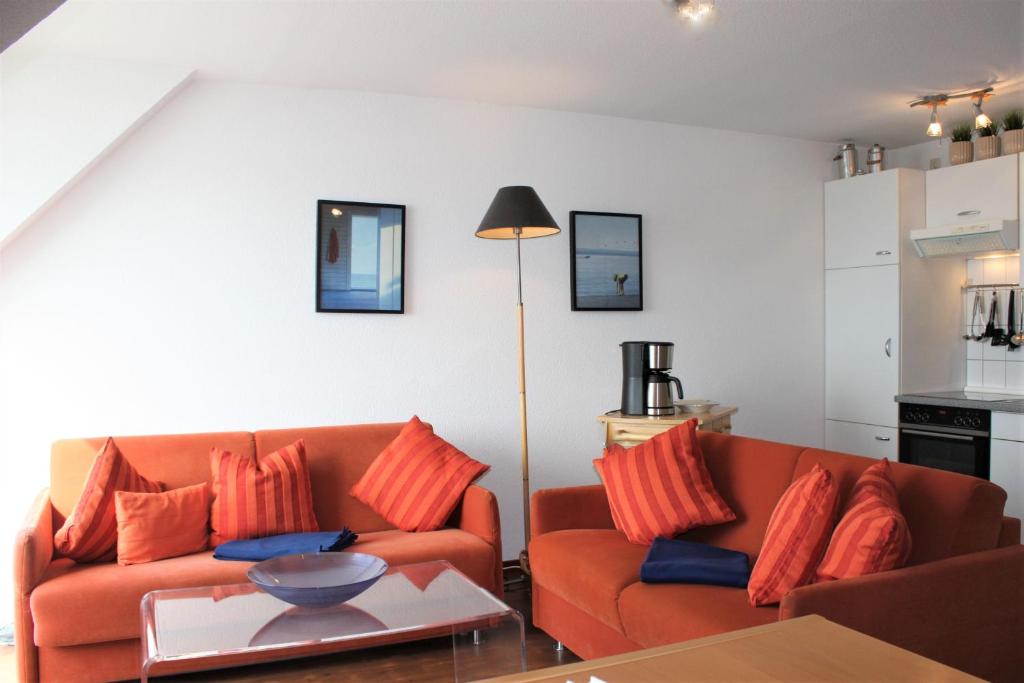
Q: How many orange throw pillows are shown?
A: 7